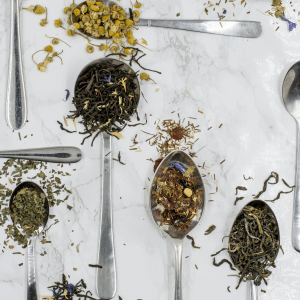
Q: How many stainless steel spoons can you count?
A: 8